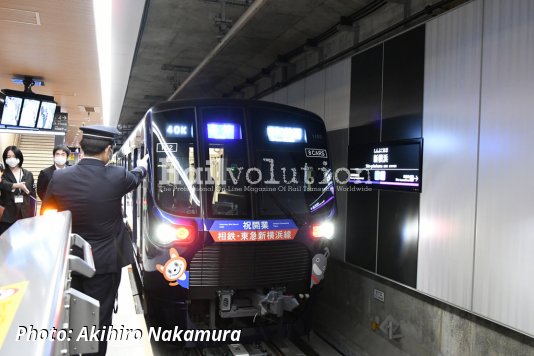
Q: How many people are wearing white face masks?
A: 2